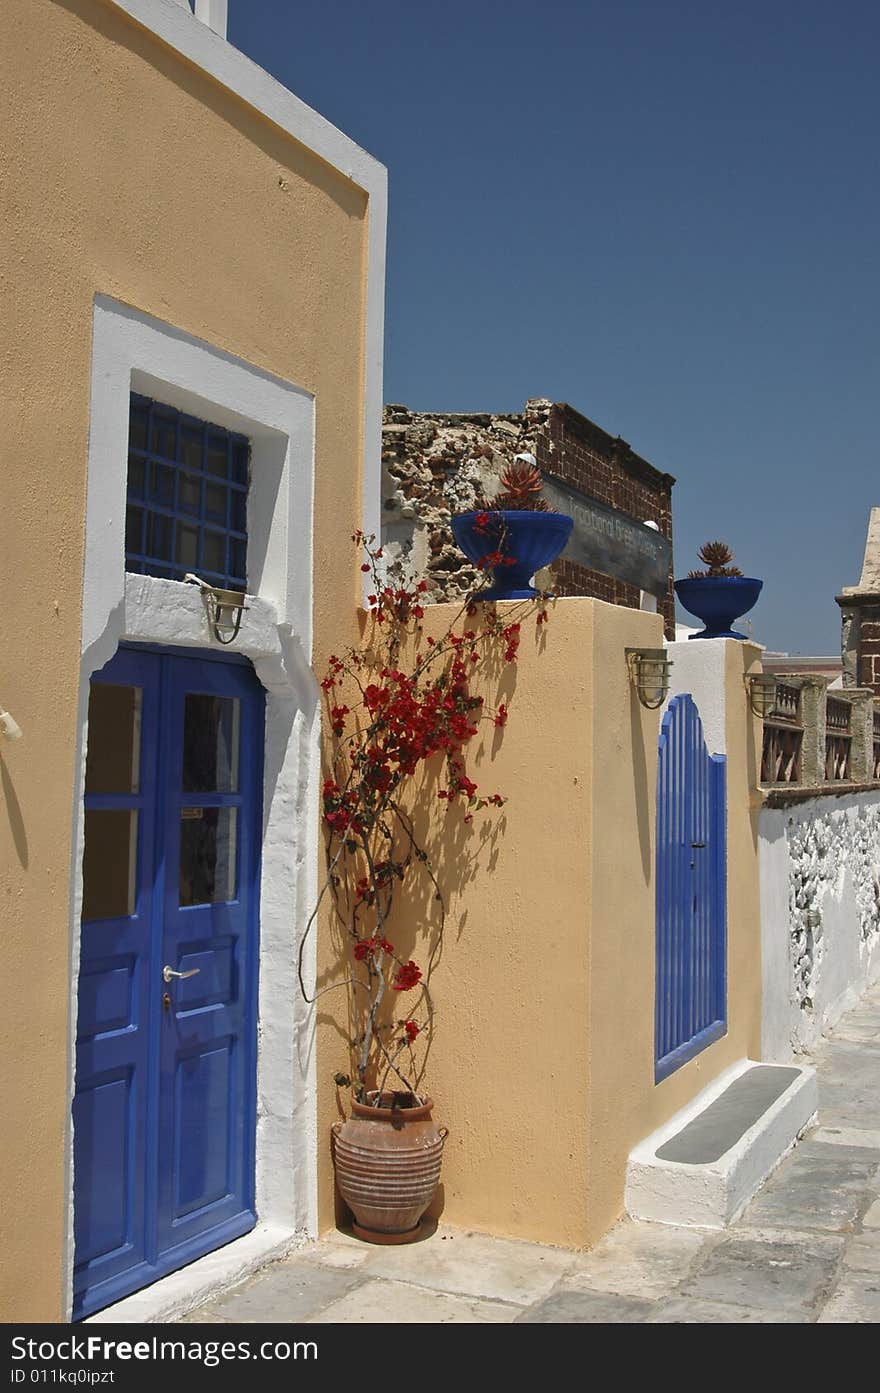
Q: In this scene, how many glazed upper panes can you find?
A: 4